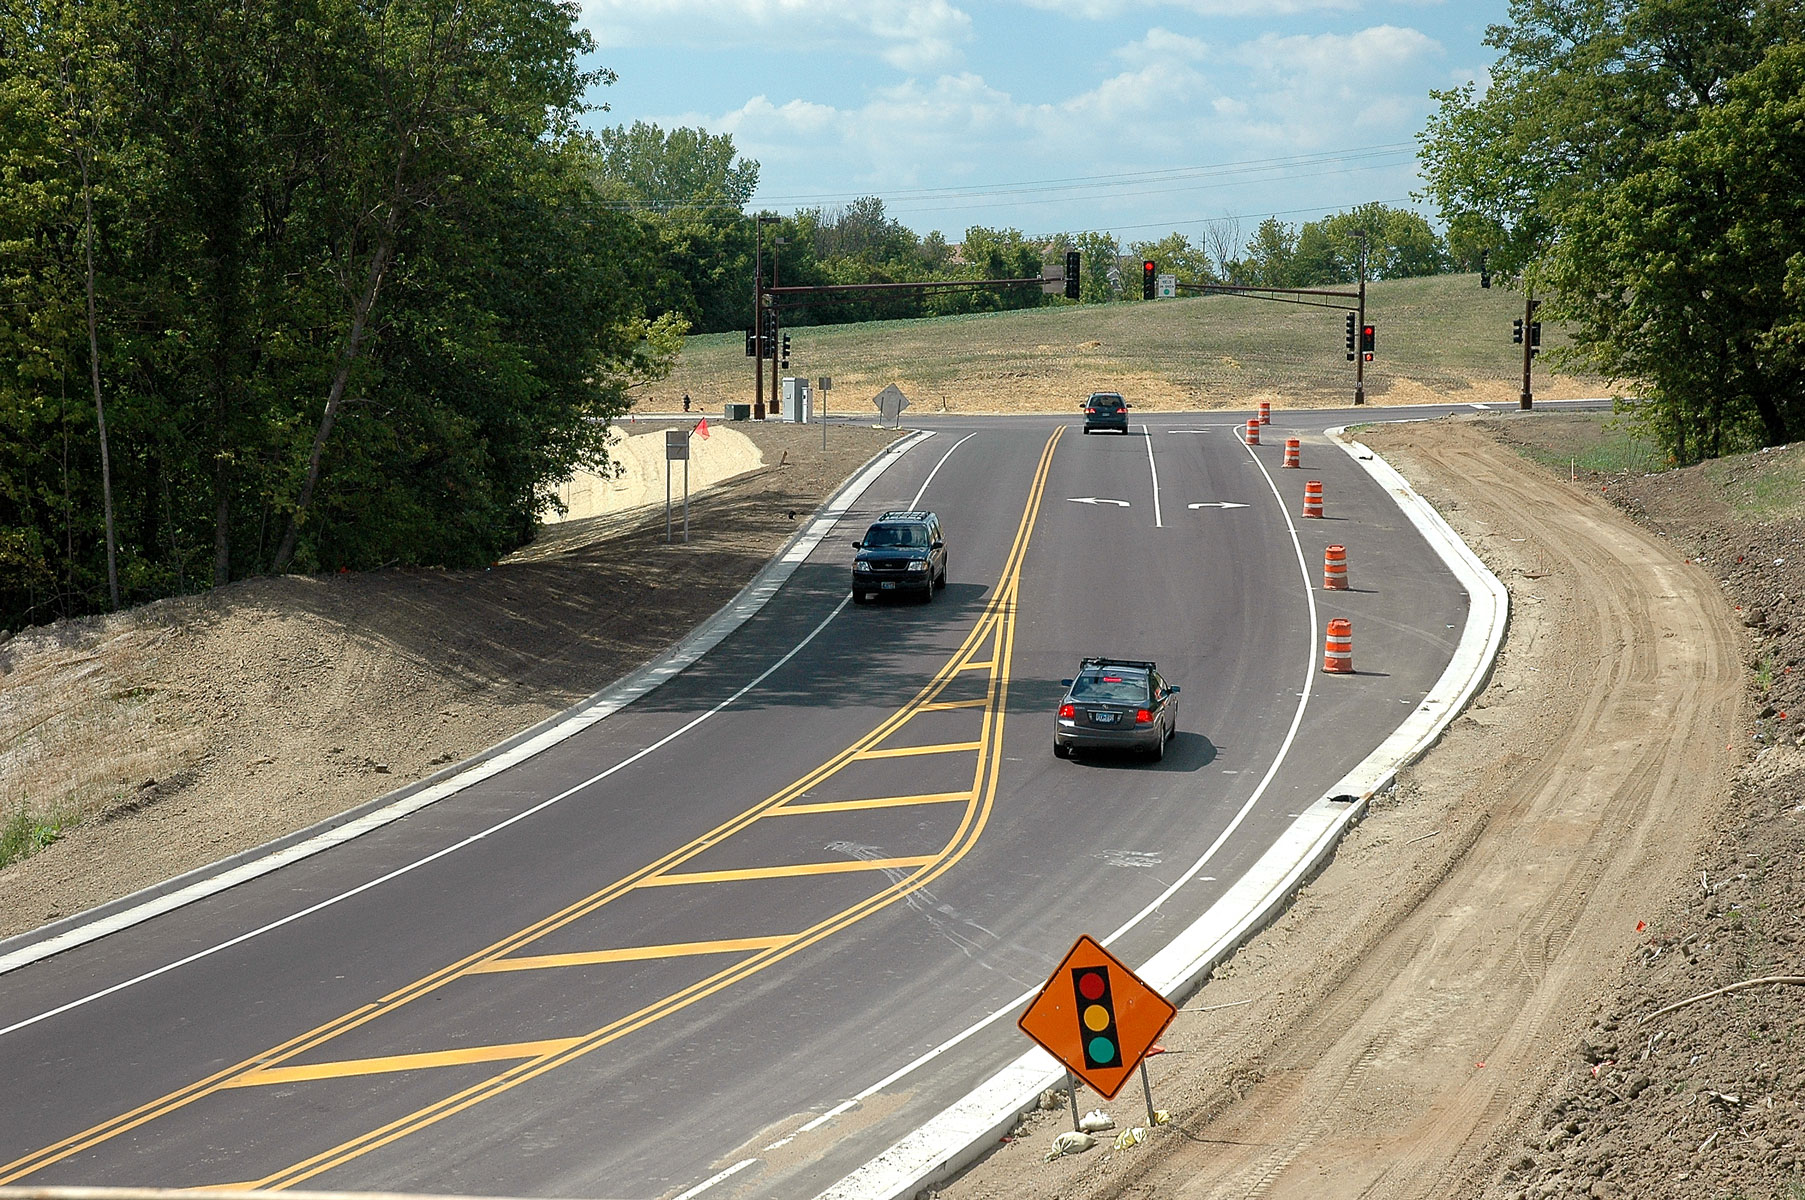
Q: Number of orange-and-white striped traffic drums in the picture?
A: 6